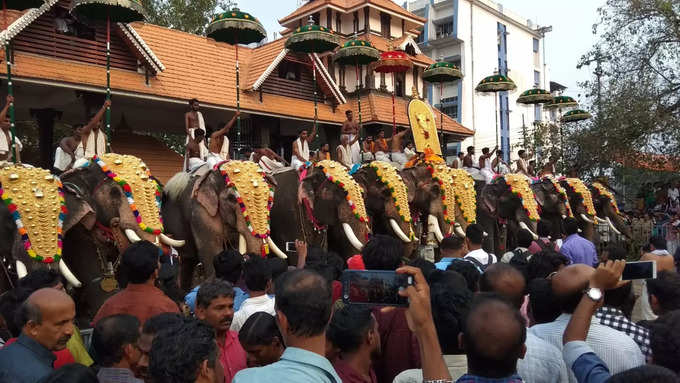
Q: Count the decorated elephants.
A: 11